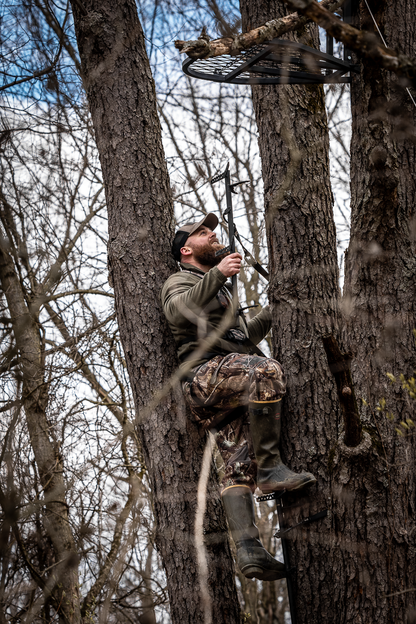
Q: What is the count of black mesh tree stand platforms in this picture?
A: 1